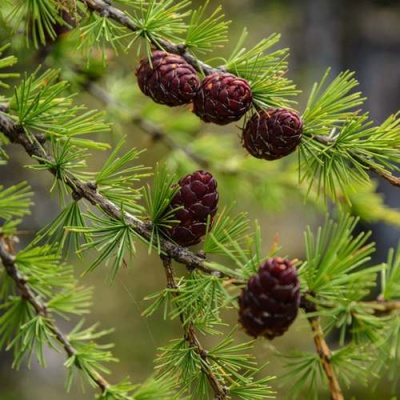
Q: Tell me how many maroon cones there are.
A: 5